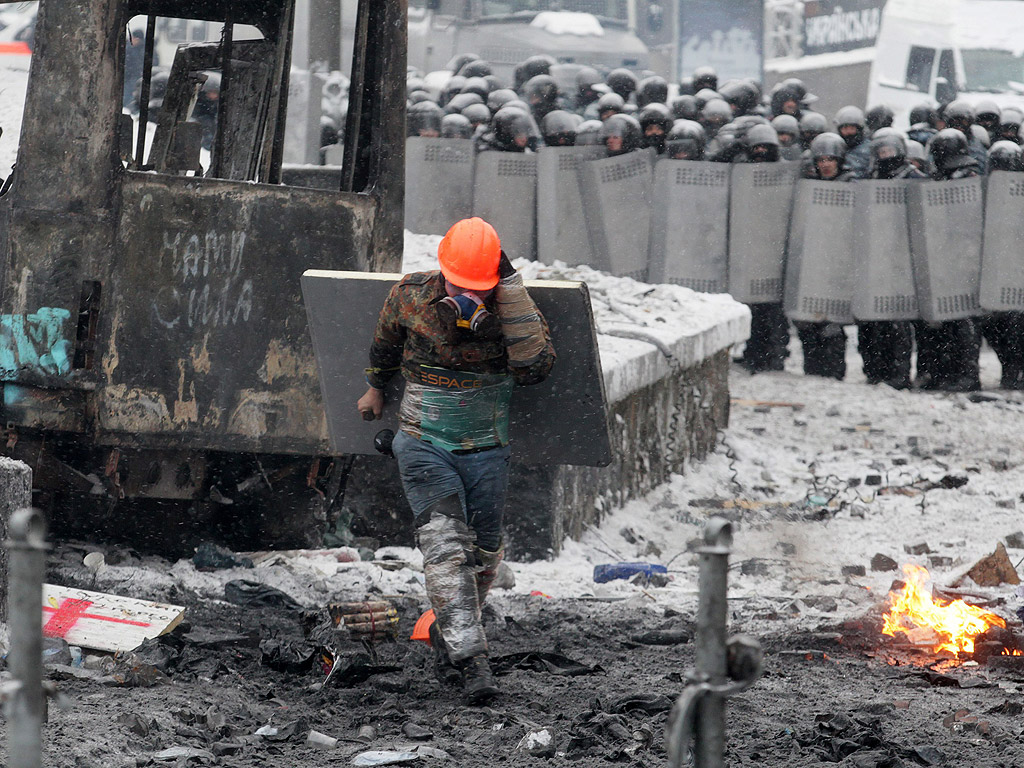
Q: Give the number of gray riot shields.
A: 10